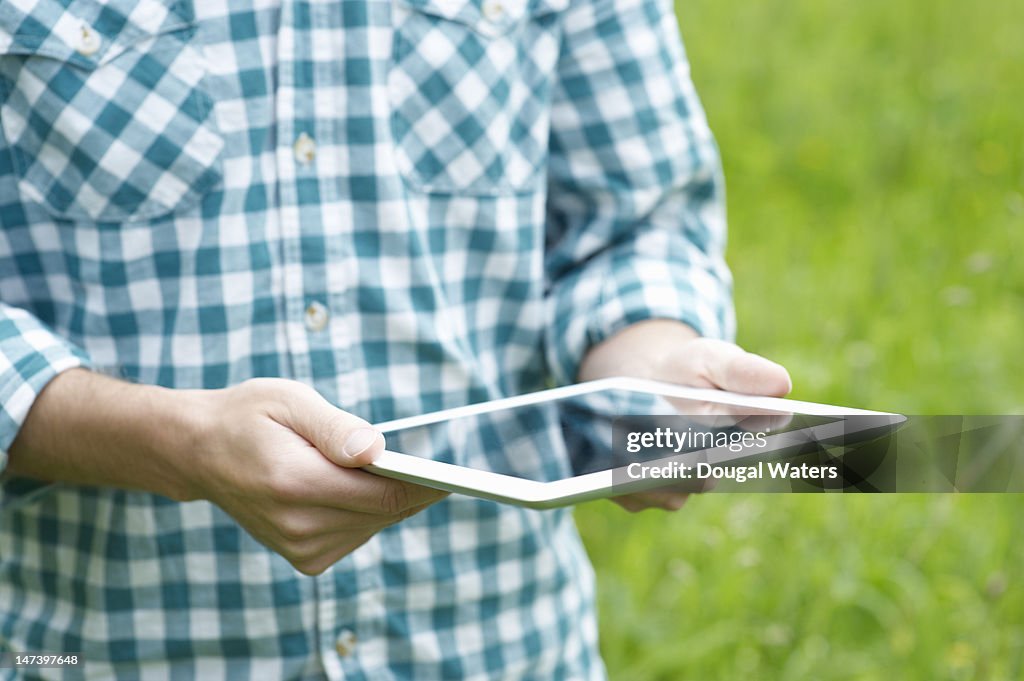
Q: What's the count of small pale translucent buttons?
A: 5